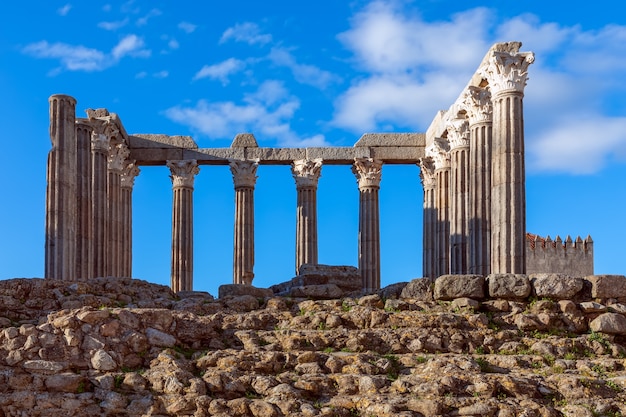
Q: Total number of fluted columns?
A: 14